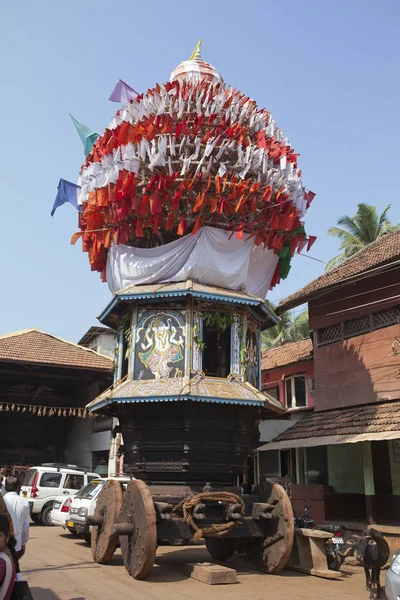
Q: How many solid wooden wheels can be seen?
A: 4